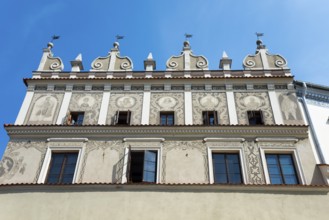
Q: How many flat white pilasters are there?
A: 7